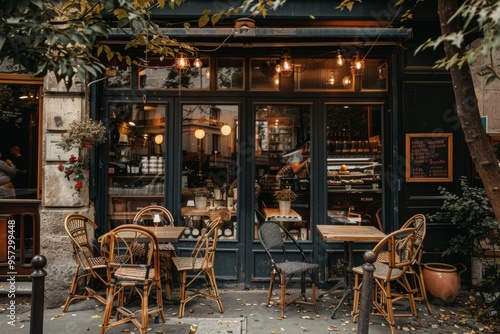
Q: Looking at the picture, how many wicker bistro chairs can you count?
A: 7